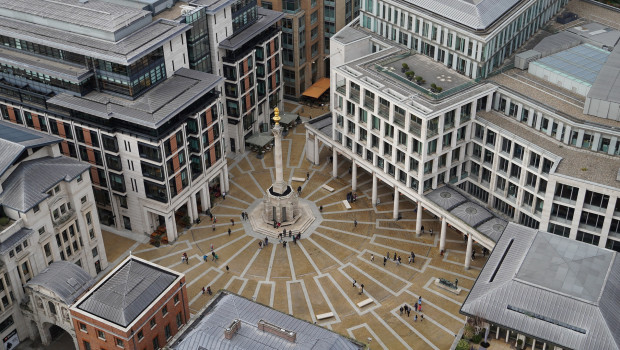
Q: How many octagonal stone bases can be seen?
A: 1